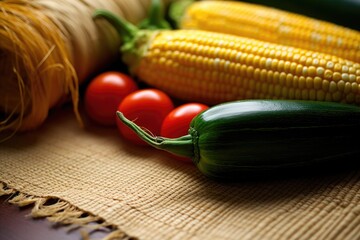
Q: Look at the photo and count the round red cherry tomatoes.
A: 3